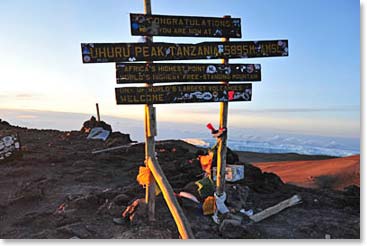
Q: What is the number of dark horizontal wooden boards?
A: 4